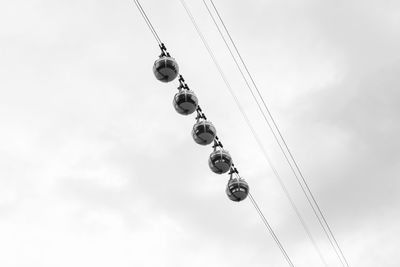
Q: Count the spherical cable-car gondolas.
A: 5